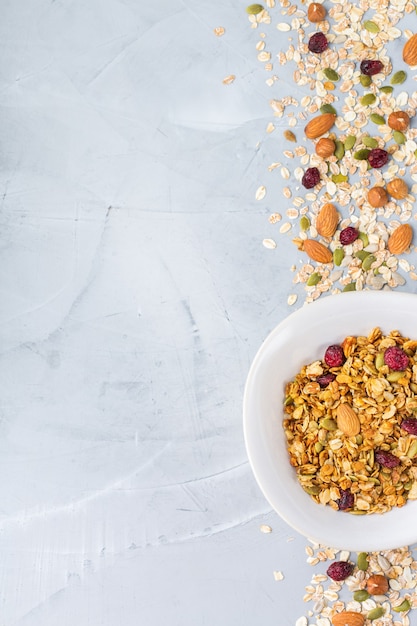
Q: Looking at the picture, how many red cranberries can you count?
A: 12